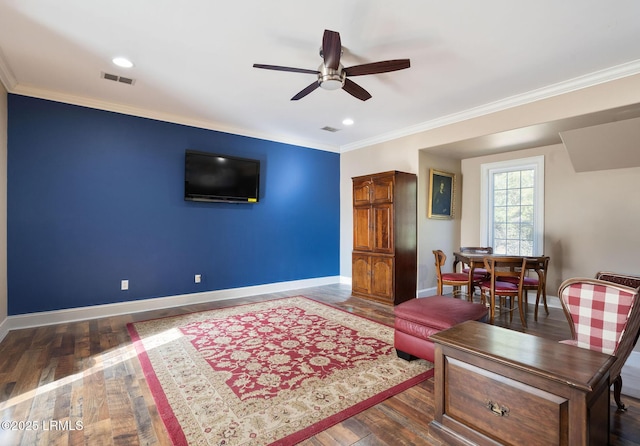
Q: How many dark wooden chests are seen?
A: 1